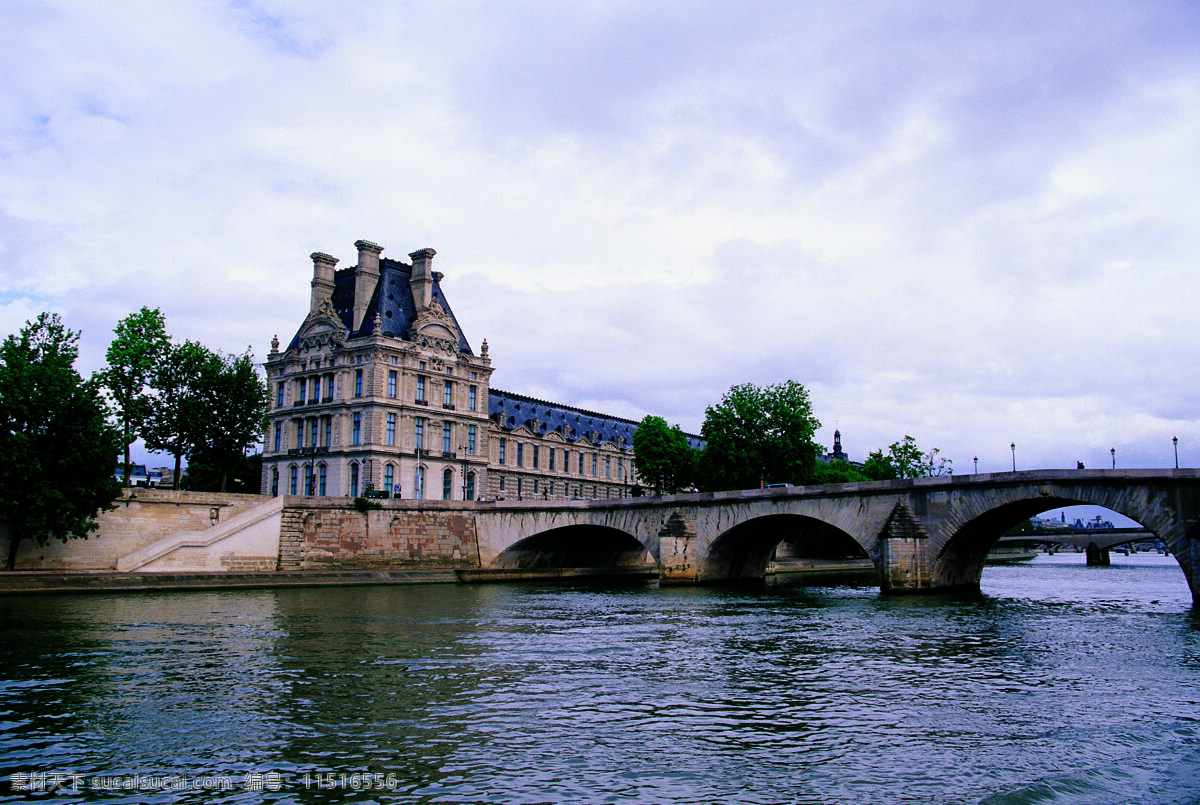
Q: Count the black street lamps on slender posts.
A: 4